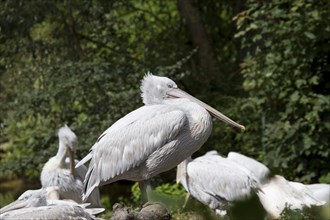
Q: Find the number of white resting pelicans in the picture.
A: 5